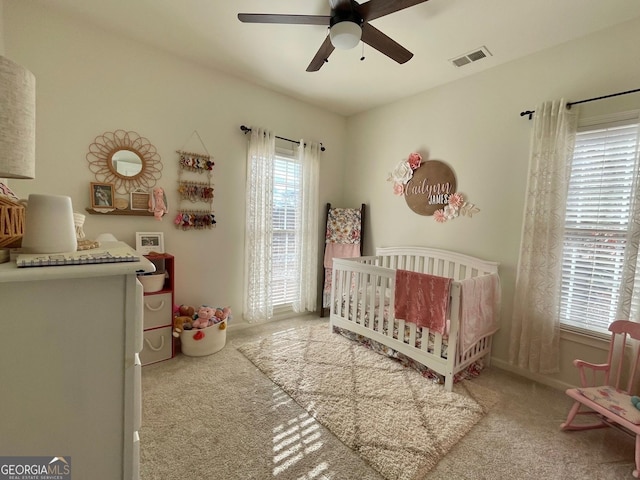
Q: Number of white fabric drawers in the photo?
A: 2